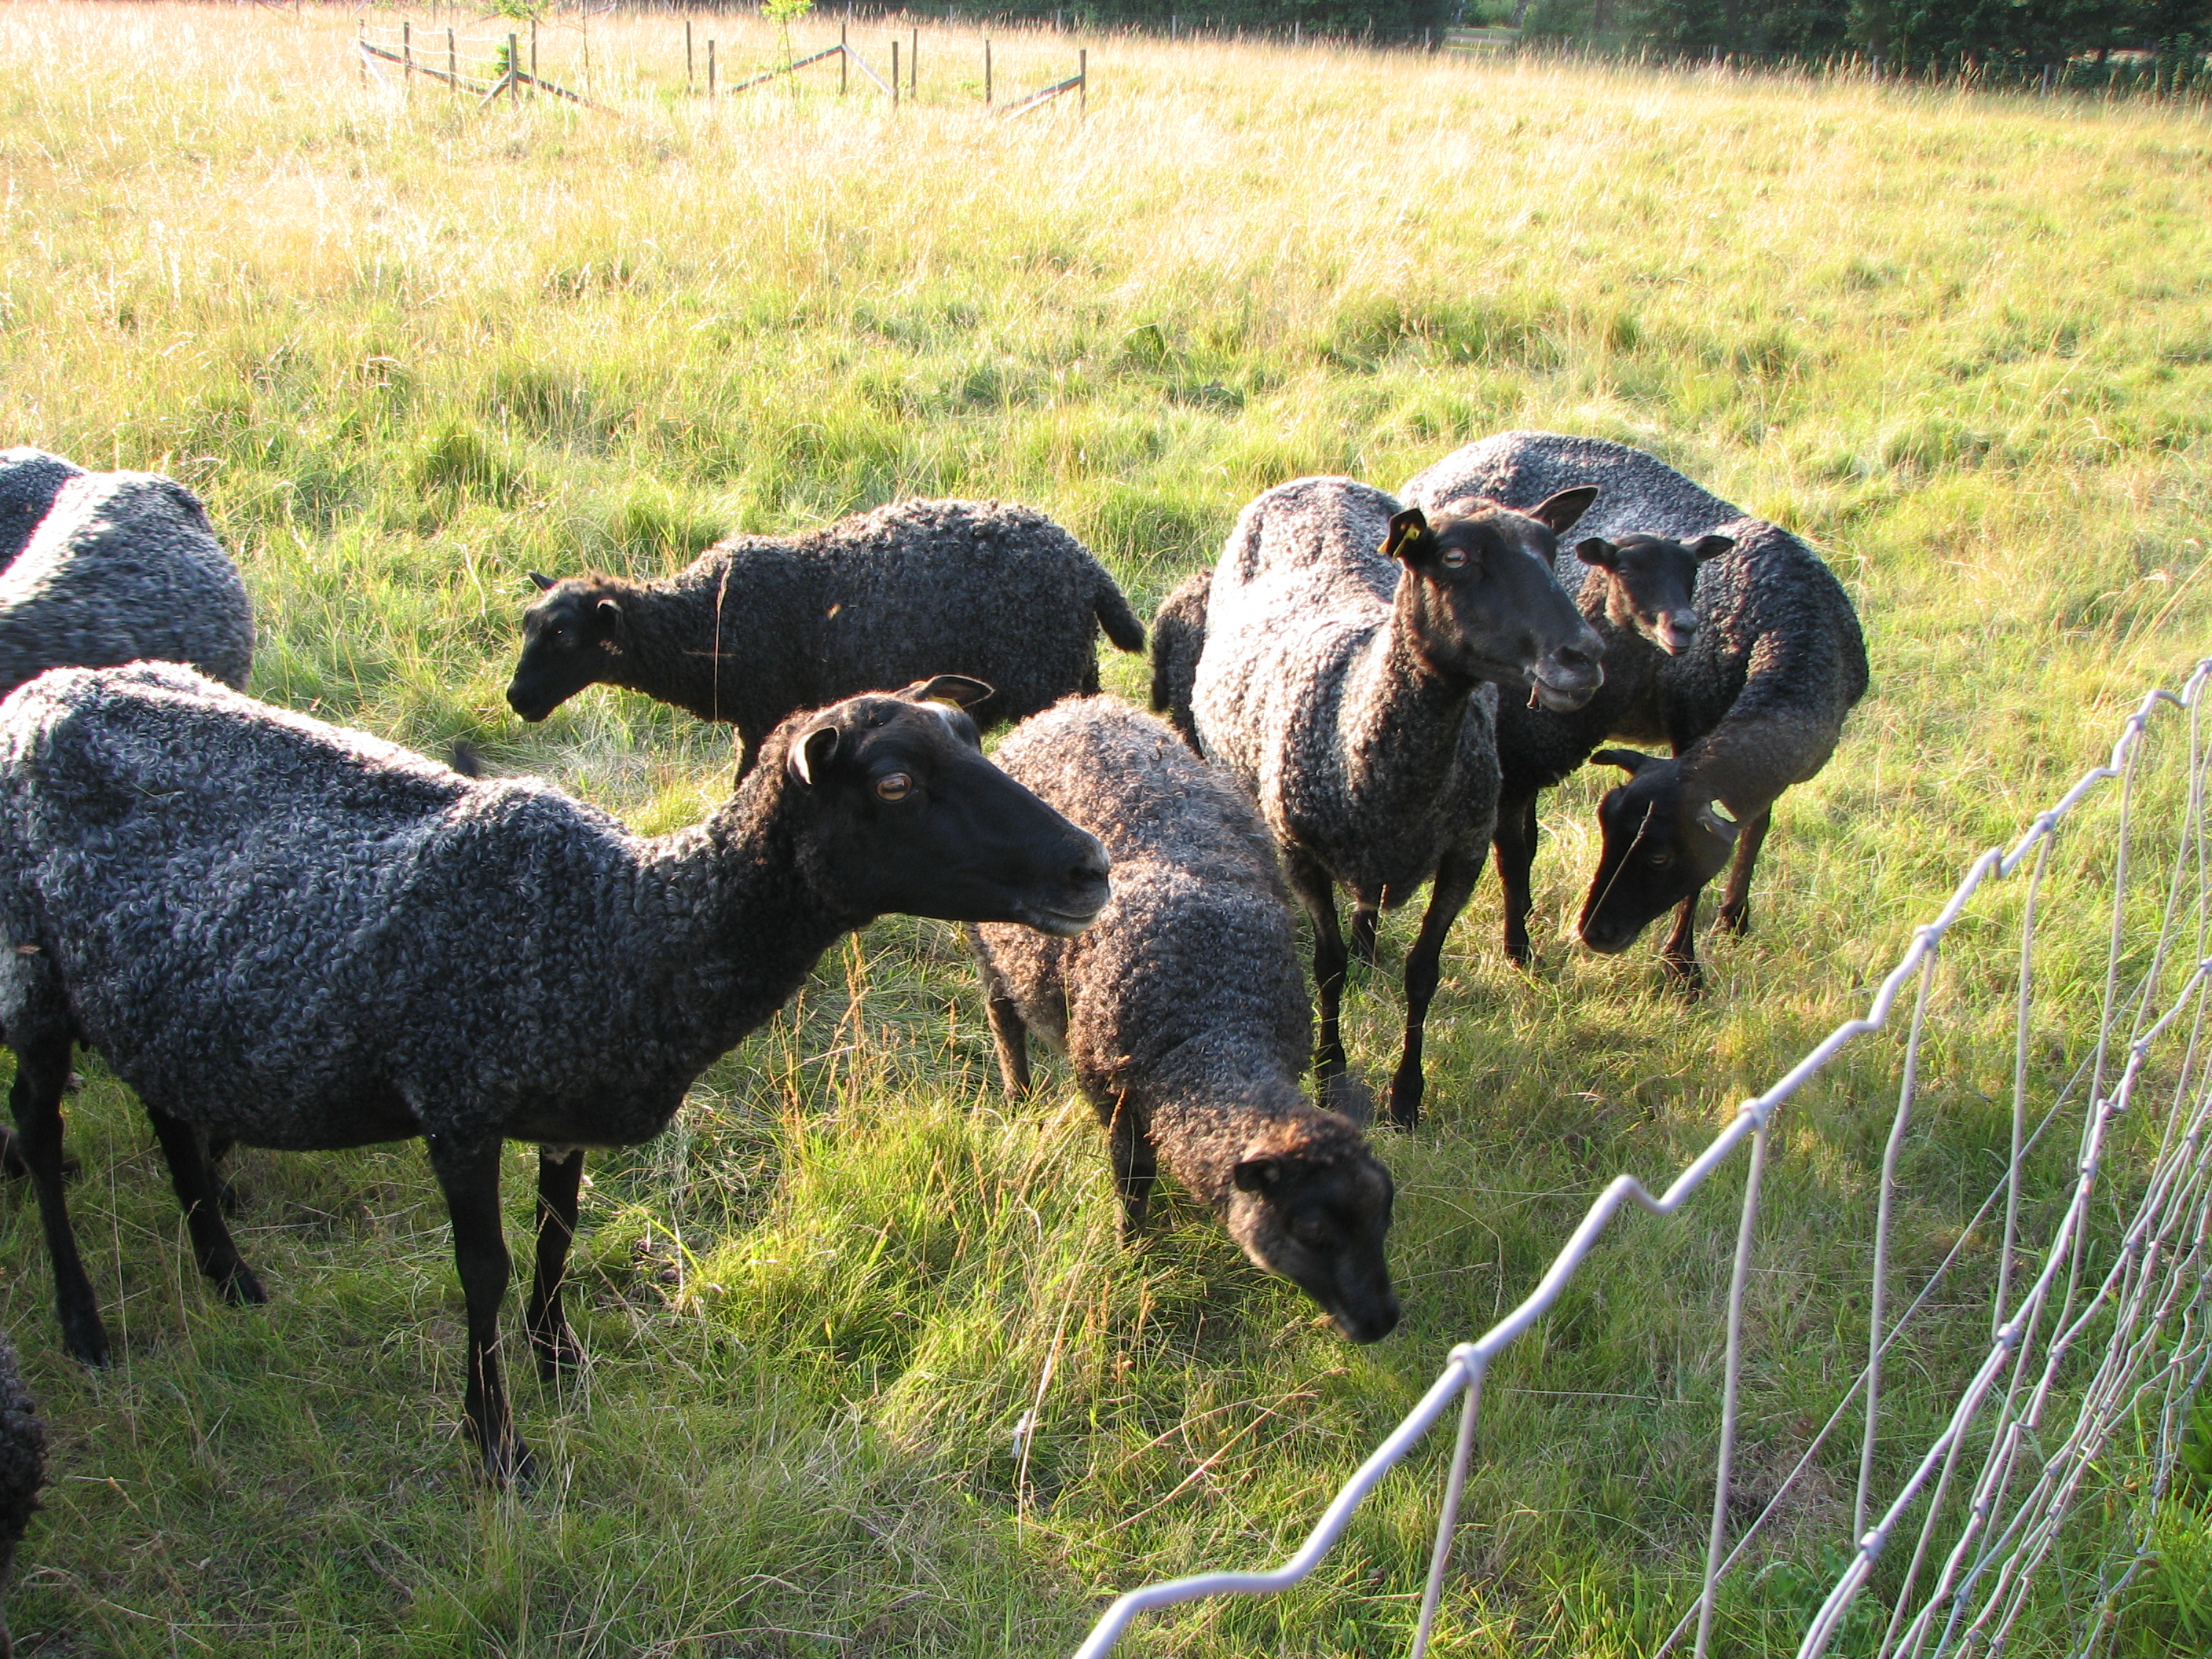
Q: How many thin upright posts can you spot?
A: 12